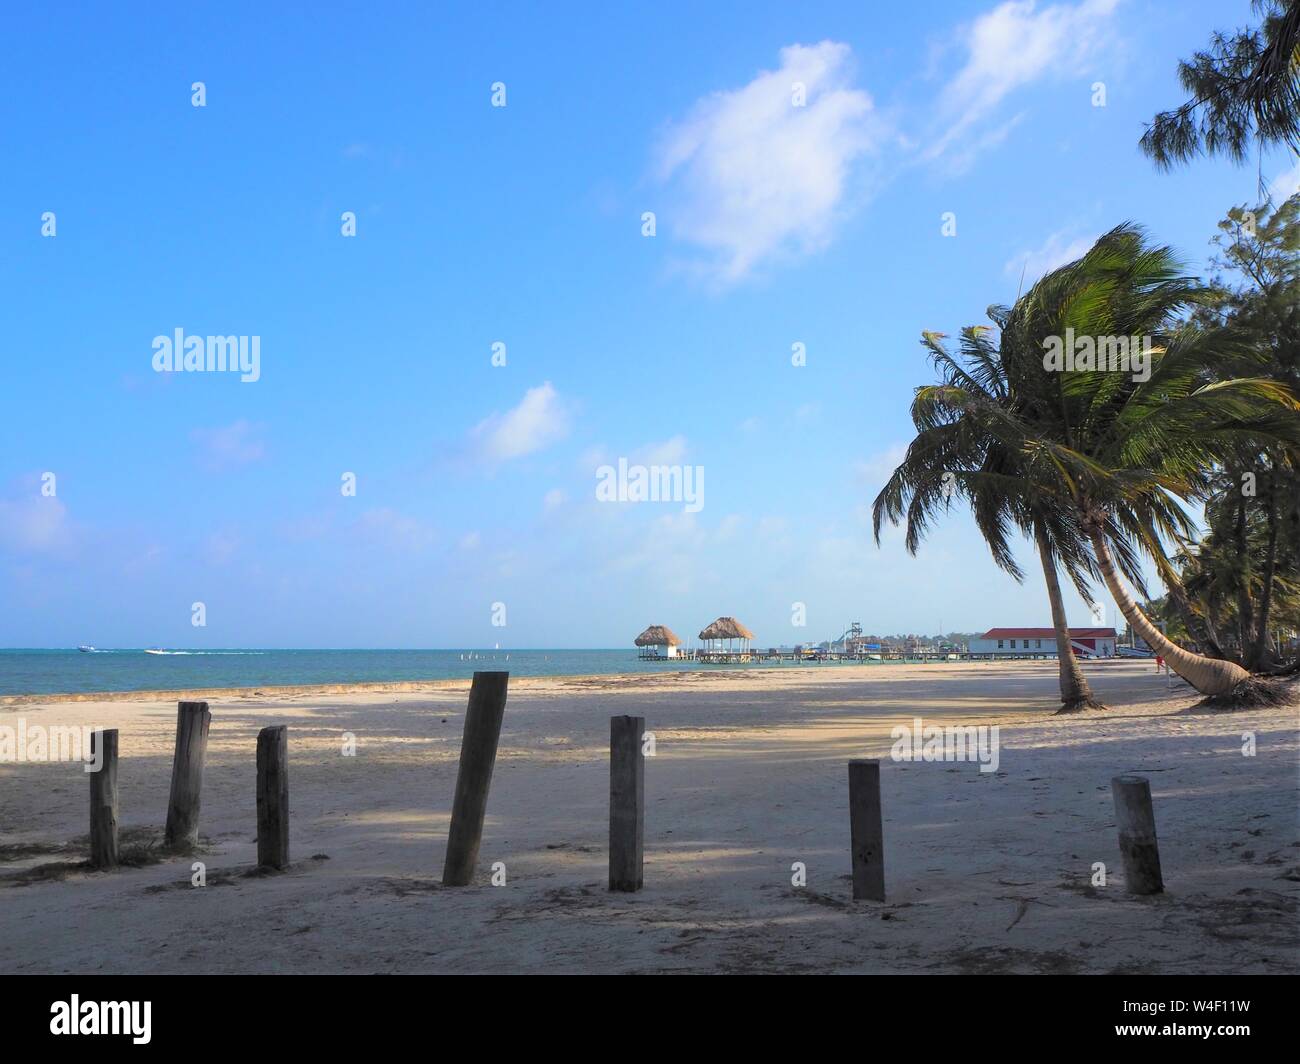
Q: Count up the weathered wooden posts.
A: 7